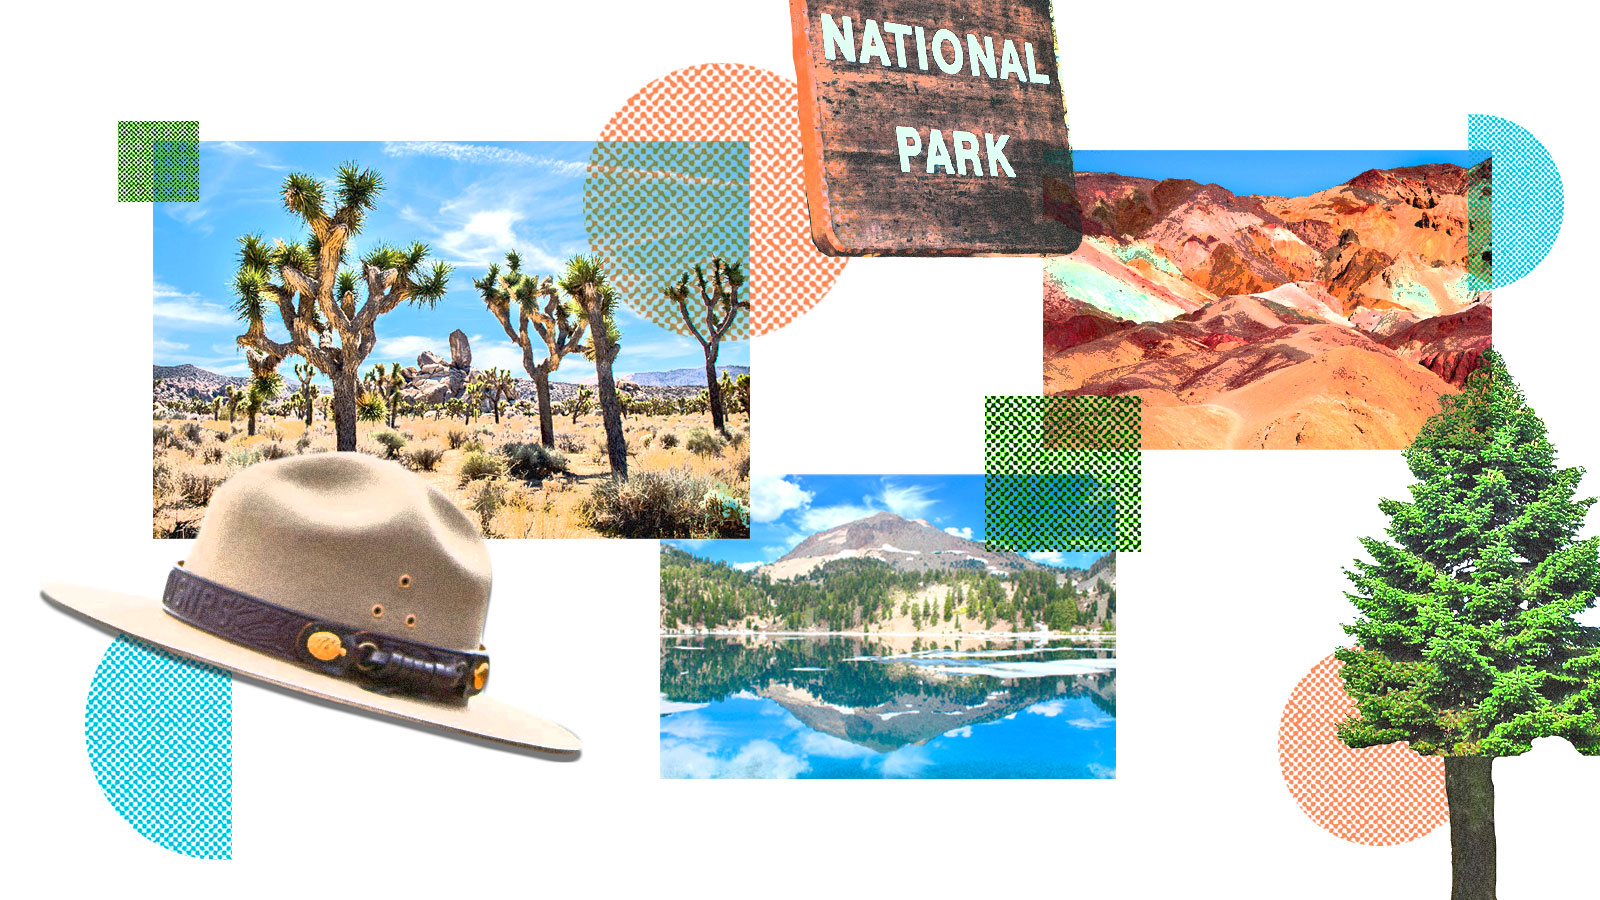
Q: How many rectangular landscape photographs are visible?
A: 3